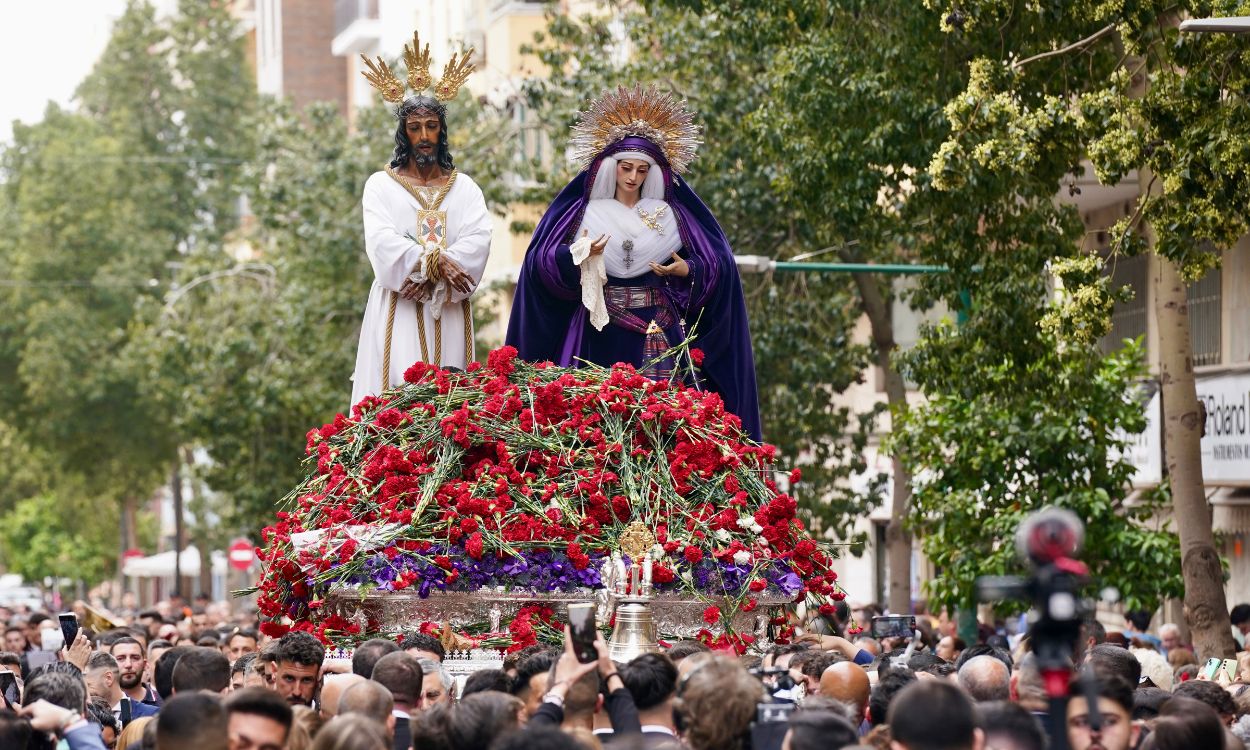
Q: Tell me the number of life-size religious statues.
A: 2